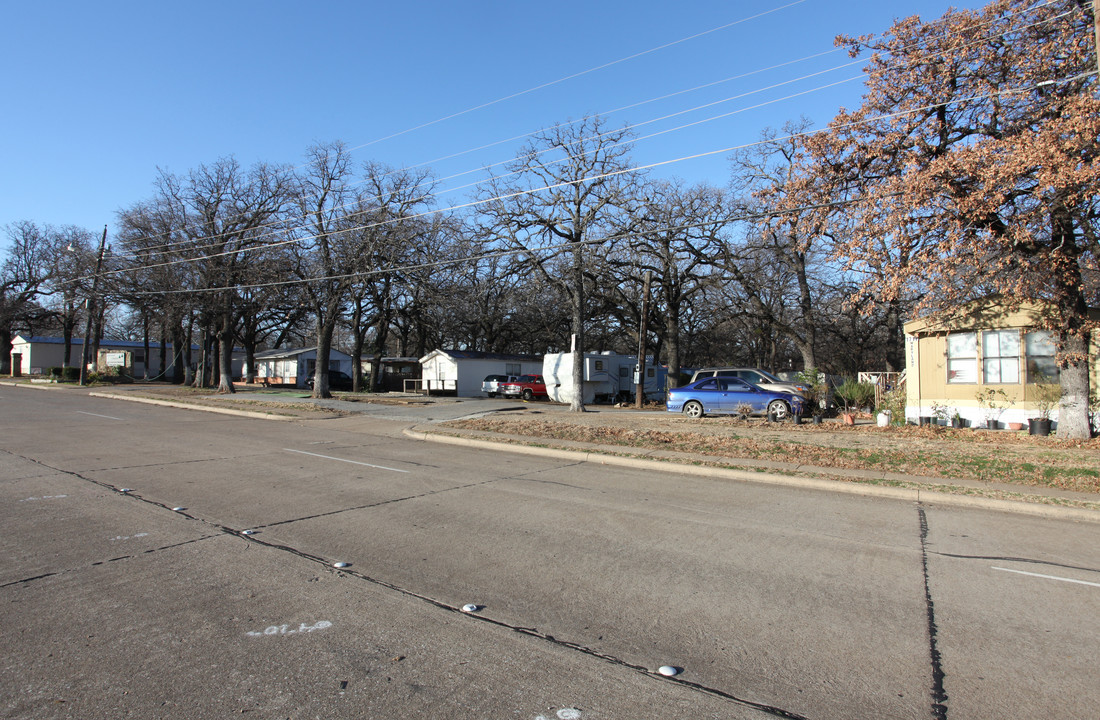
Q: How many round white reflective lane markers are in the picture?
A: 6